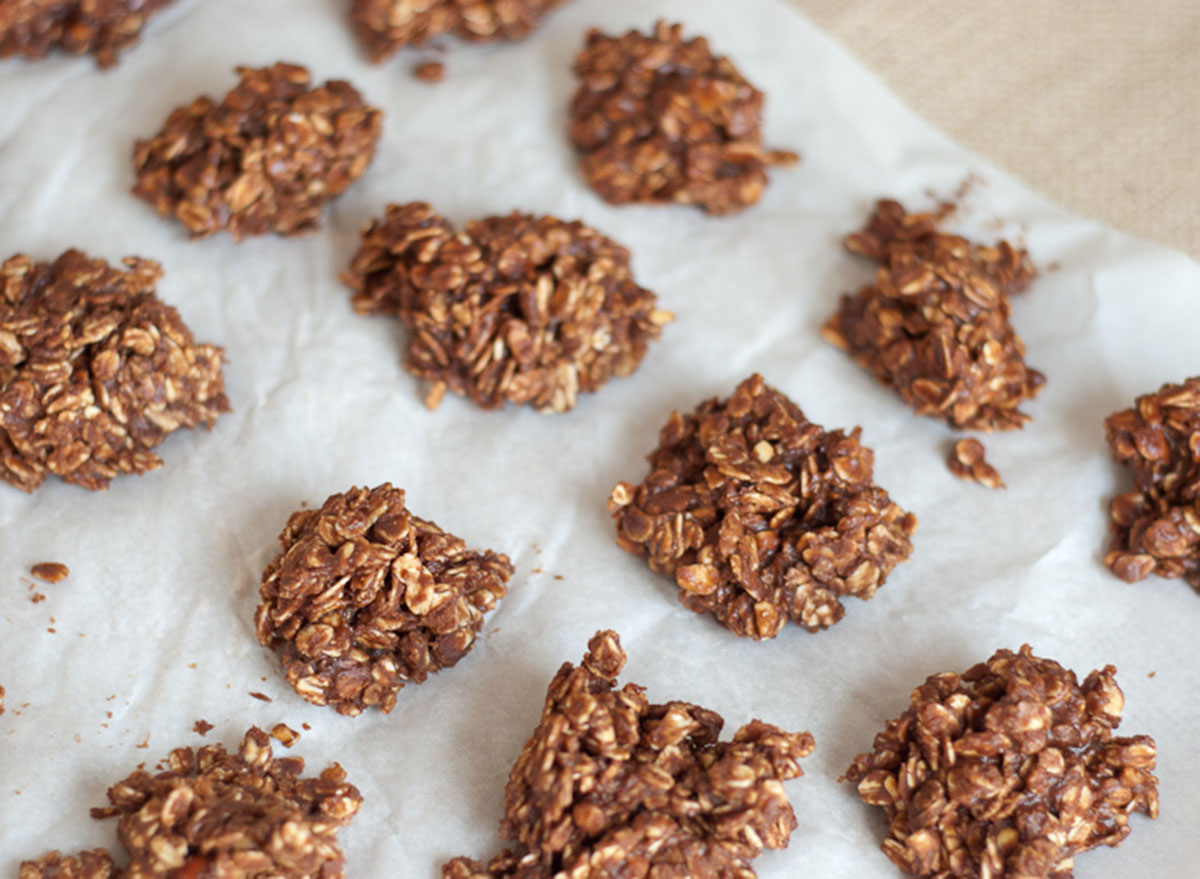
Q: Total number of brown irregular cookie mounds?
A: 13